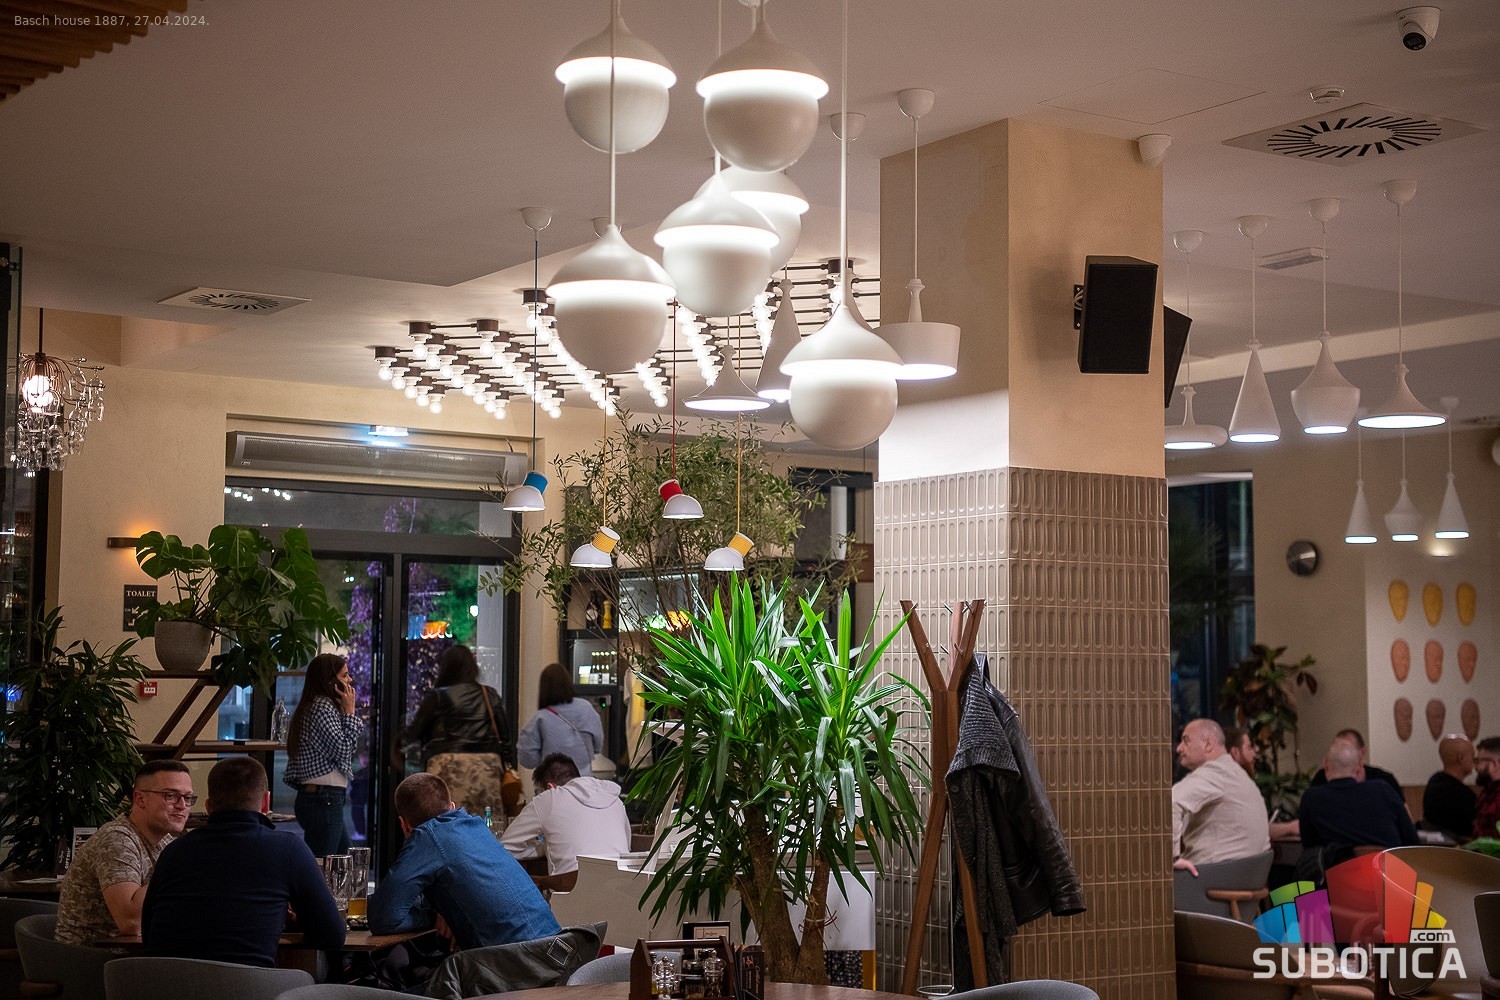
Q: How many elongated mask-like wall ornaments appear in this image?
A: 9